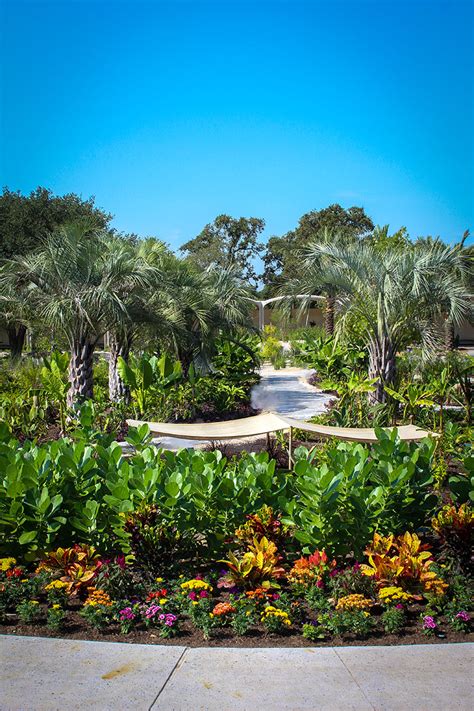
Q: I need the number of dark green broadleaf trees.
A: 3